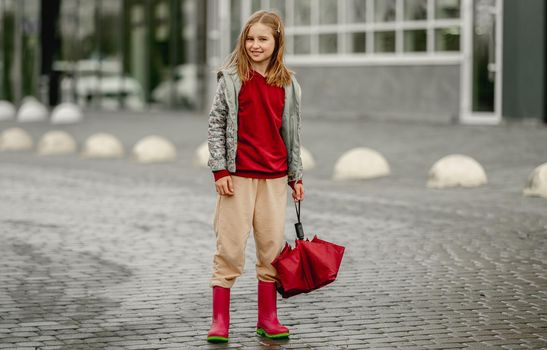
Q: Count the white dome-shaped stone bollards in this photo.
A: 12